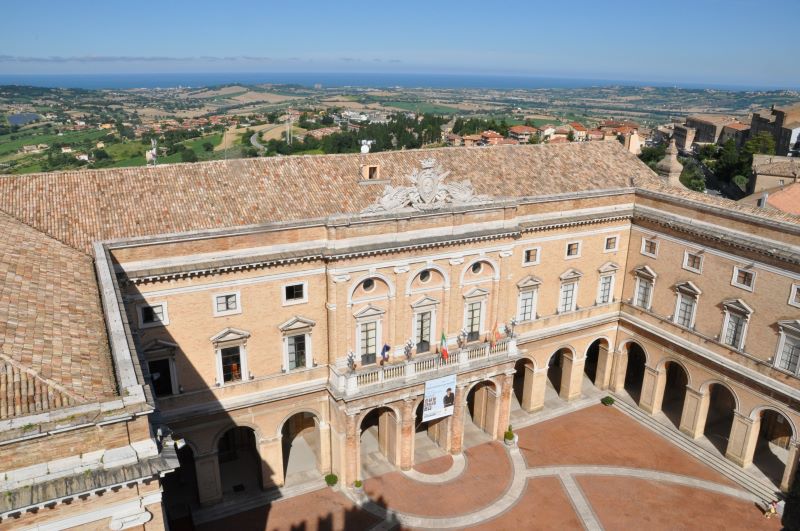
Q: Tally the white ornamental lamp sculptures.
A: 4